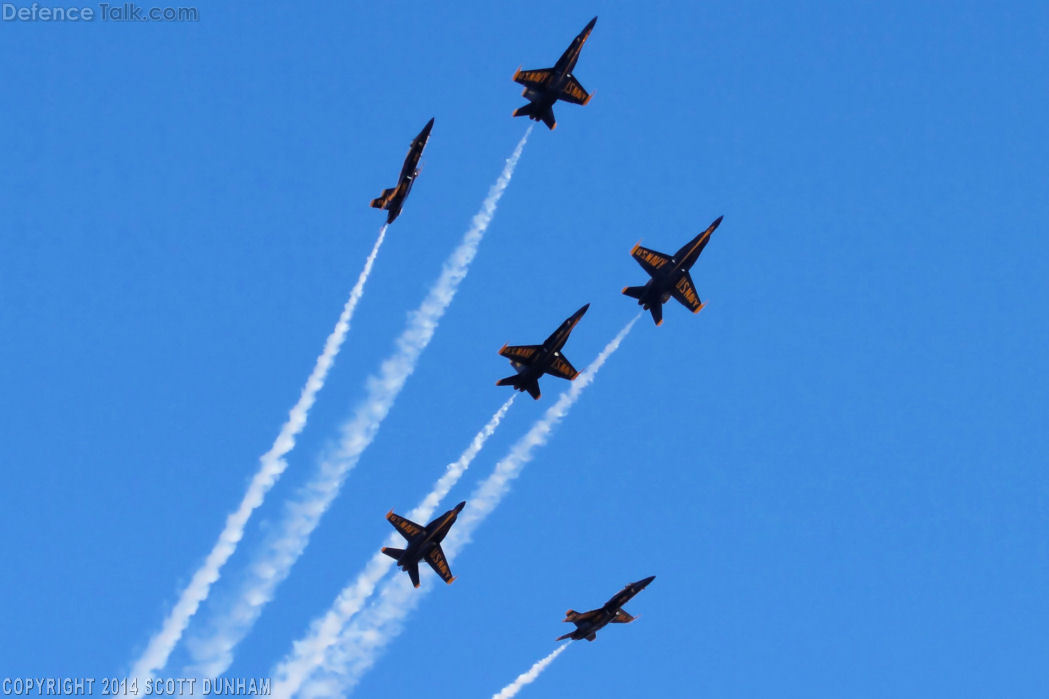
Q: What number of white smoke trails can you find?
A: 5